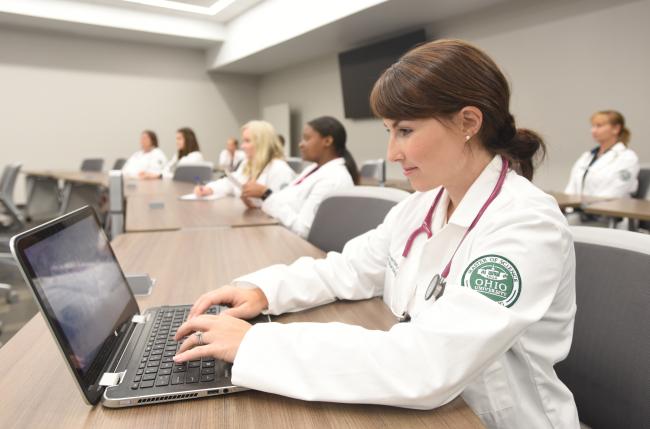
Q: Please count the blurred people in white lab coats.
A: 6